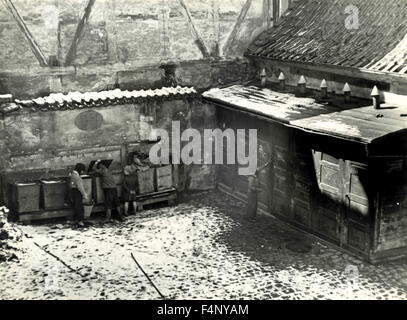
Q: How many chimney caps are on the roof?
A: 6